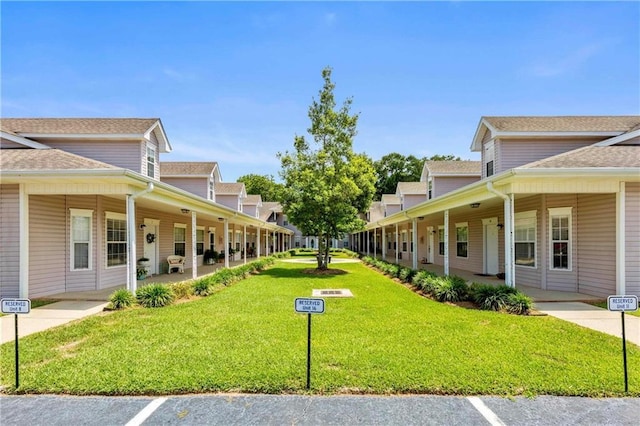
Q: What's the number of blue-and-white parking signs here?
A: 3